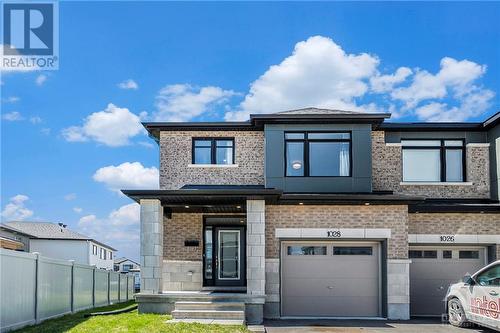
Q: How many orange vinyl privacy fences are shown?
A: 0